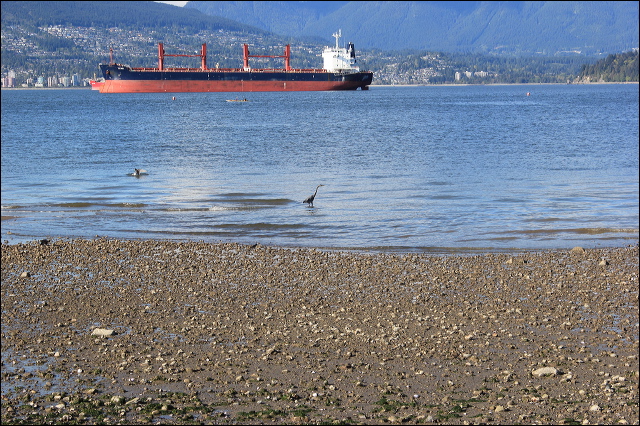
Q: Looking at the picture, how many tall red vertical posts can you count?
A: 4